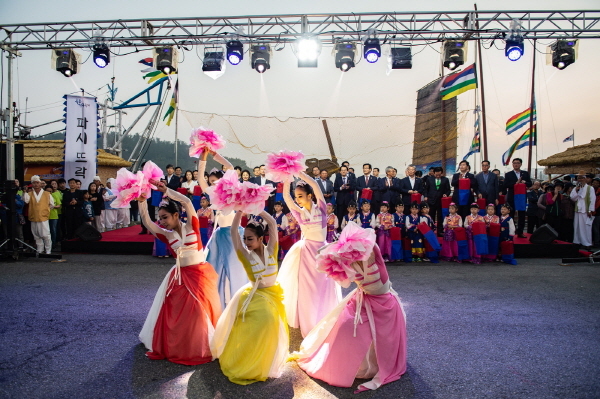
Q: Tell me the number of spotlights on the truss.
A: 13